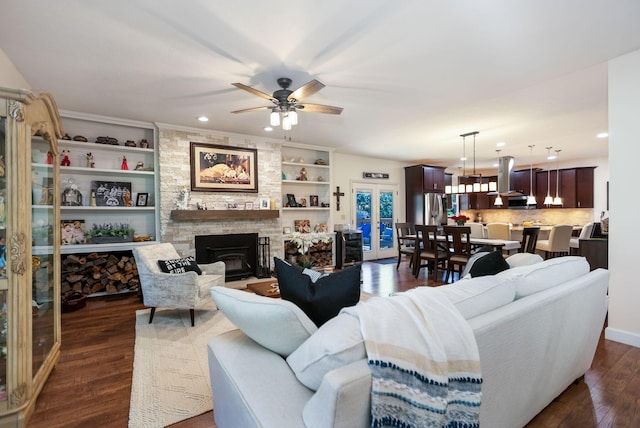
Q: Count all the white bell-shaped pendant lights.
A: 4